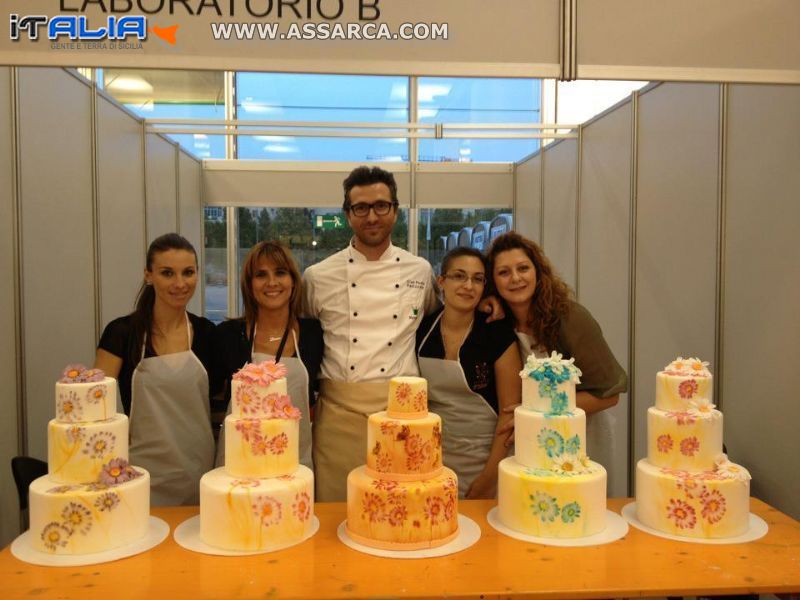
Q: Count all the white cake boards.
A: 5